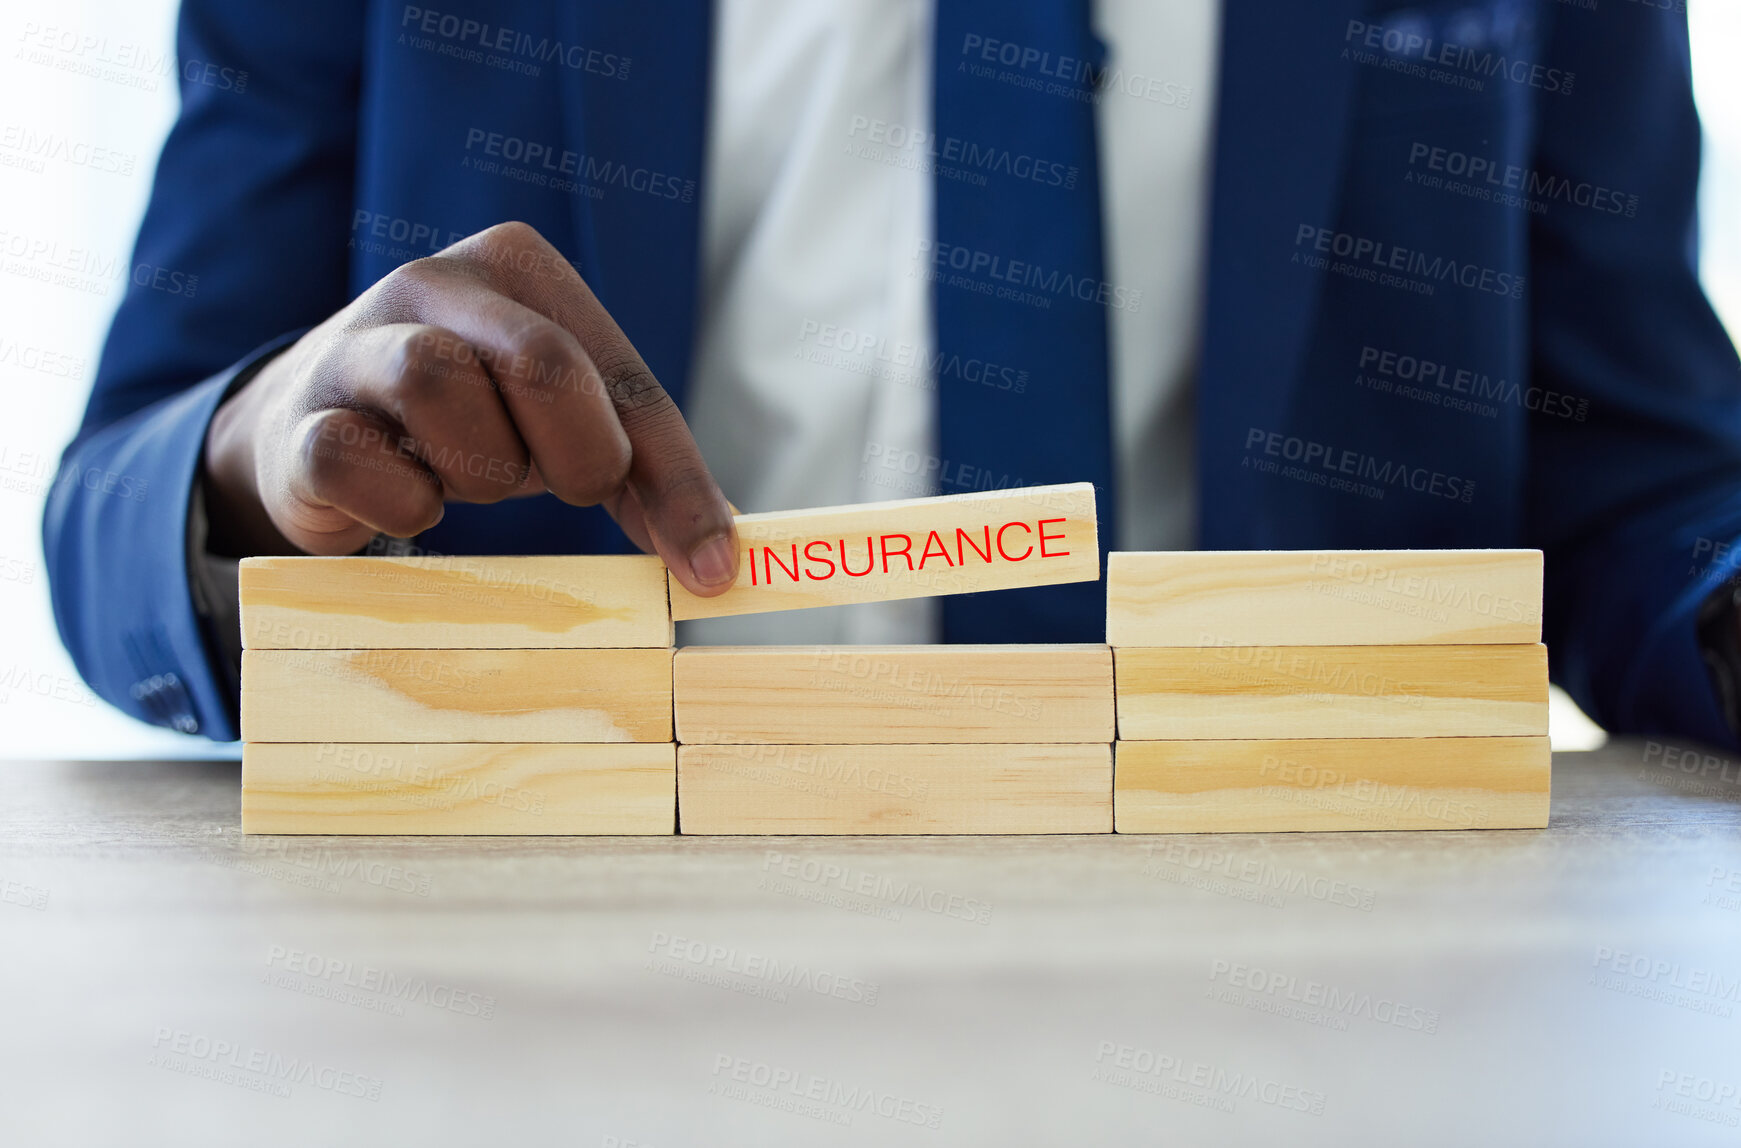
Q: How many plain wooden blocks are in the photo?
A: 8